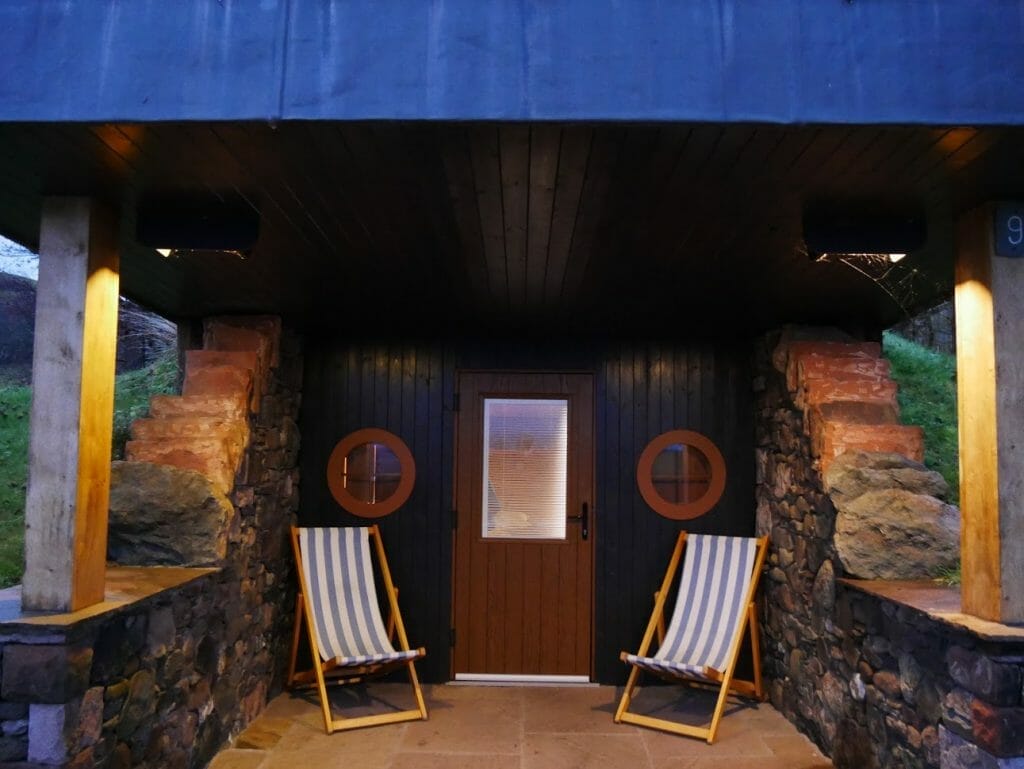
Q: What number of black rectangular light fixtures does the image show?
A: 2